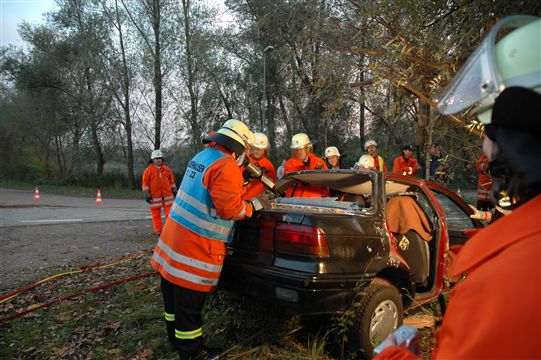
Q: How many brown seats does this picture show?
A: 1